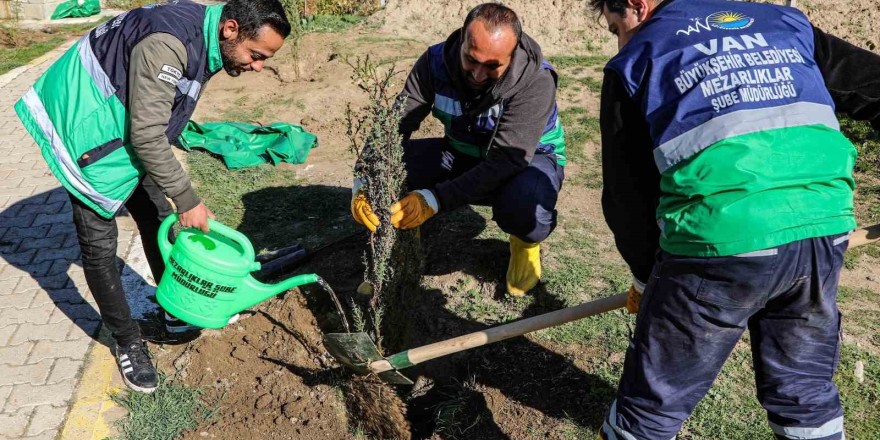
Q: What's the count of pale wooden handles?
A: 1